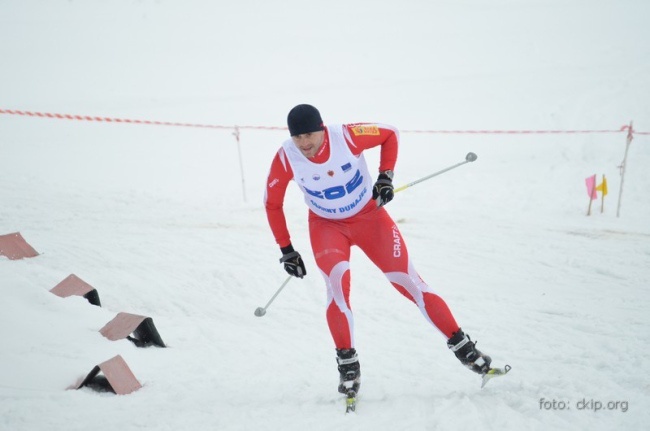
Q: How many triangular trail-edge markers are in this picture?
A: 4